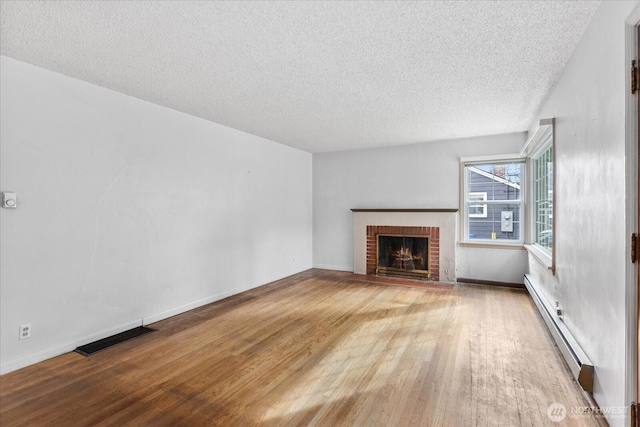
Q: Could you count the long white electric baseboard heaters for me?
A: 1